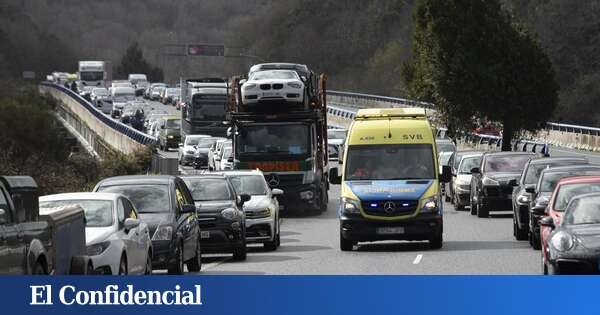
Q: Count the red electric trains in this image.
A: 0